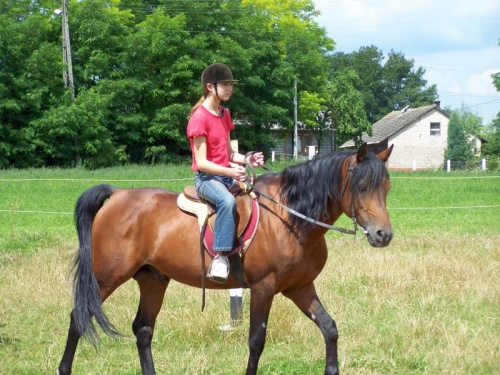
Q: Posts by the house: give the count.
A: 3